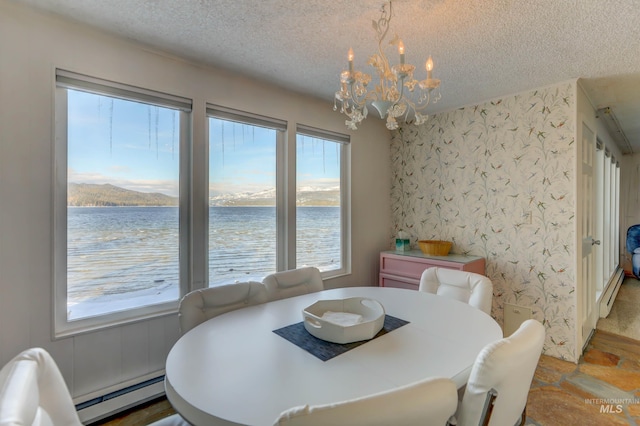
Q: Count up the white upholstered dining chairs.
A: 6